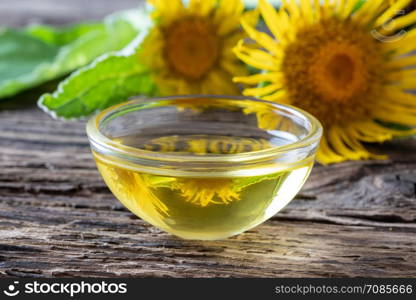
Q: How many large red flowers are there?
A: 0